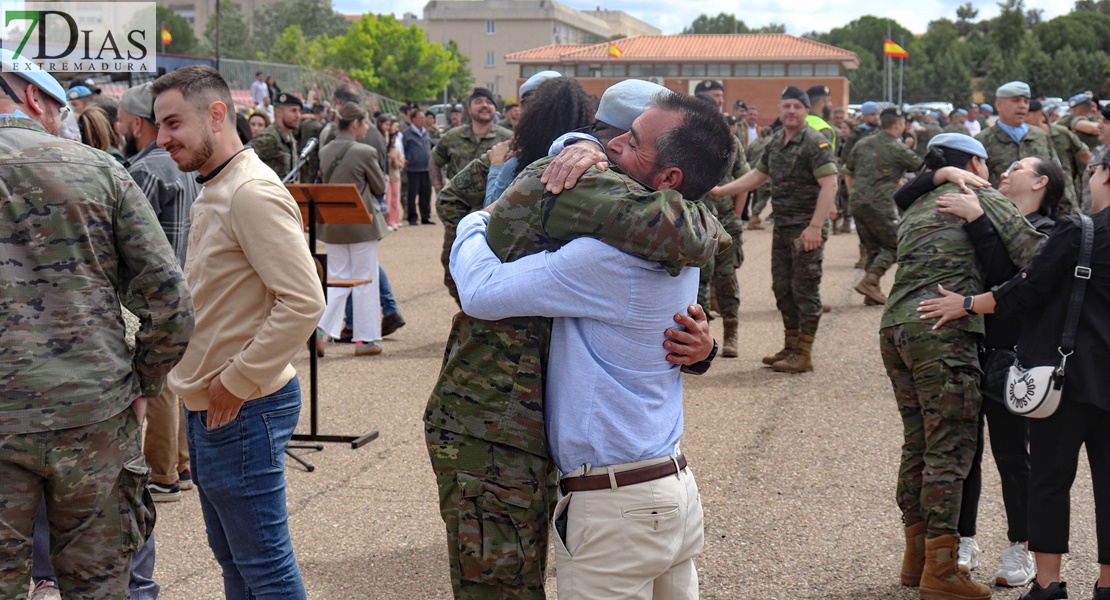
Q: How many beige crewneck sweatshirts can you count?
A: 1